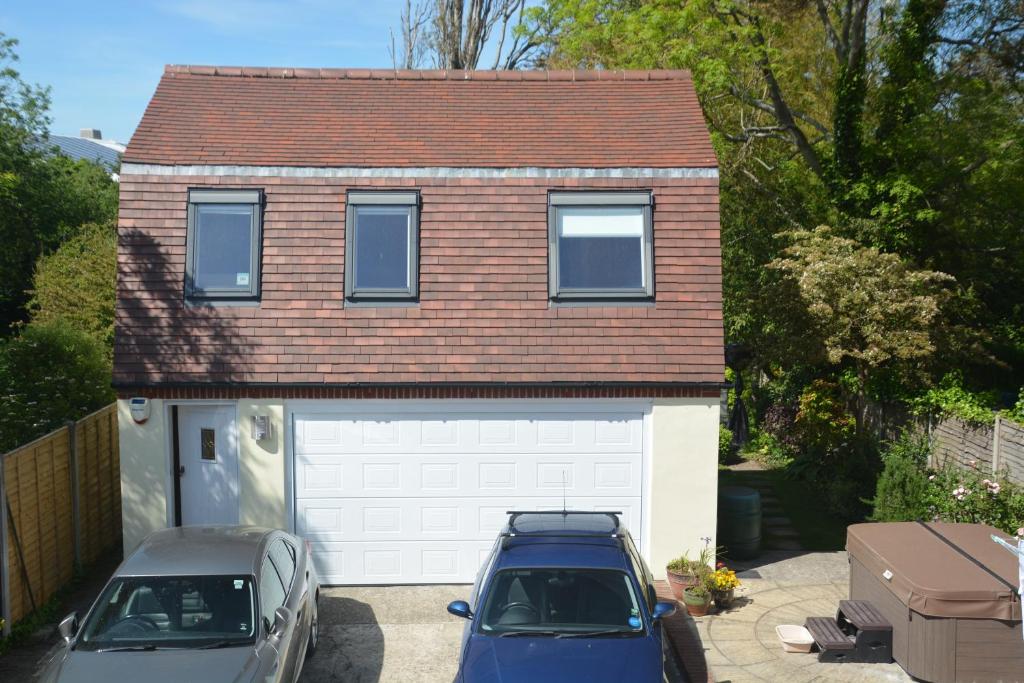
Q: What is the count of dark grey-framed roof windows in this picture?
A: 3